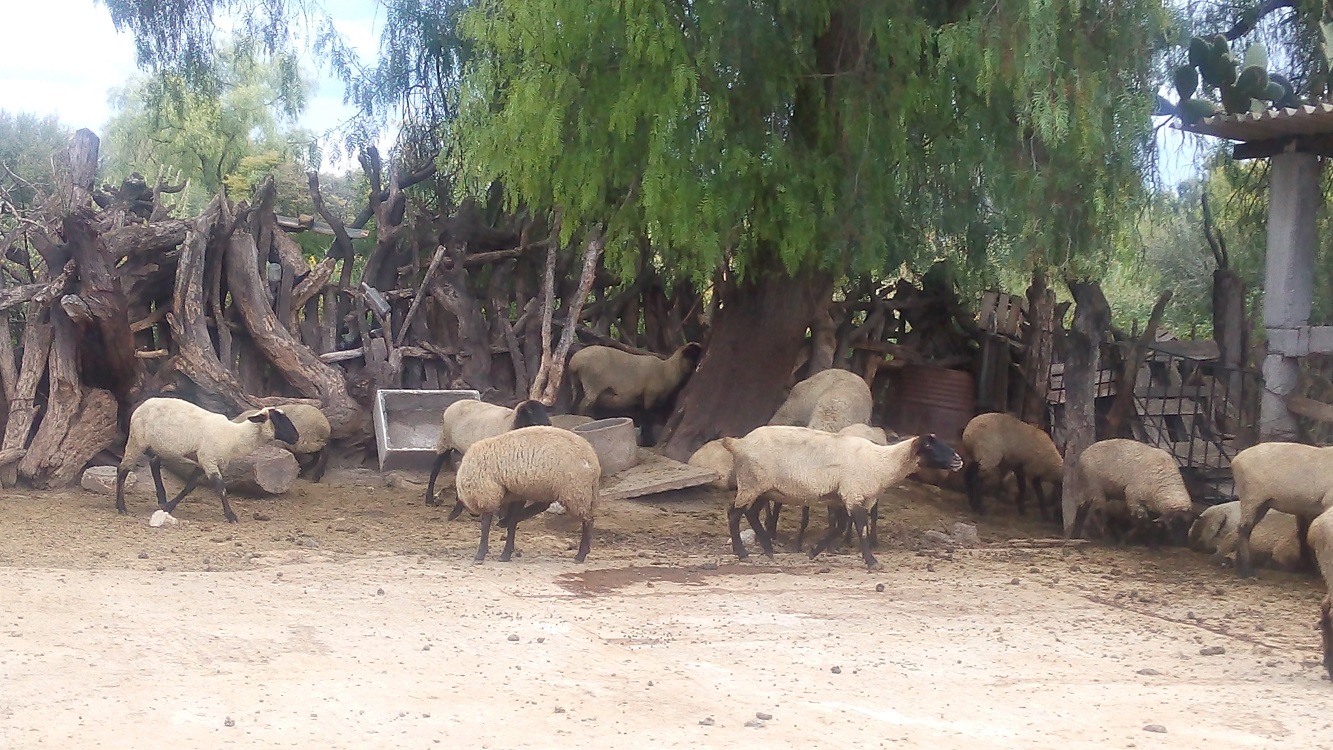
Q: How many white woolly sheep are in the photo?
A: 14